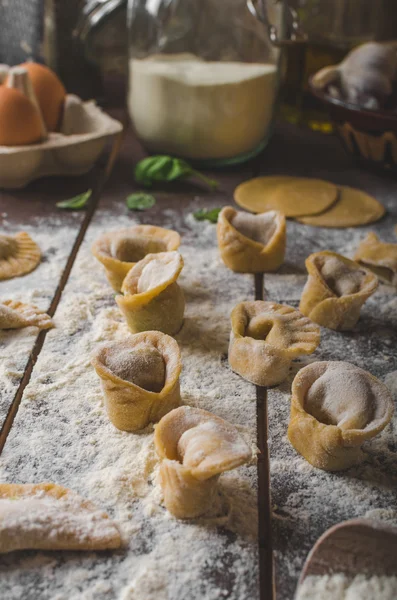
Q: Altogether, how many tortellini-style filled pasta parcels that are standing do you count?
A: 8